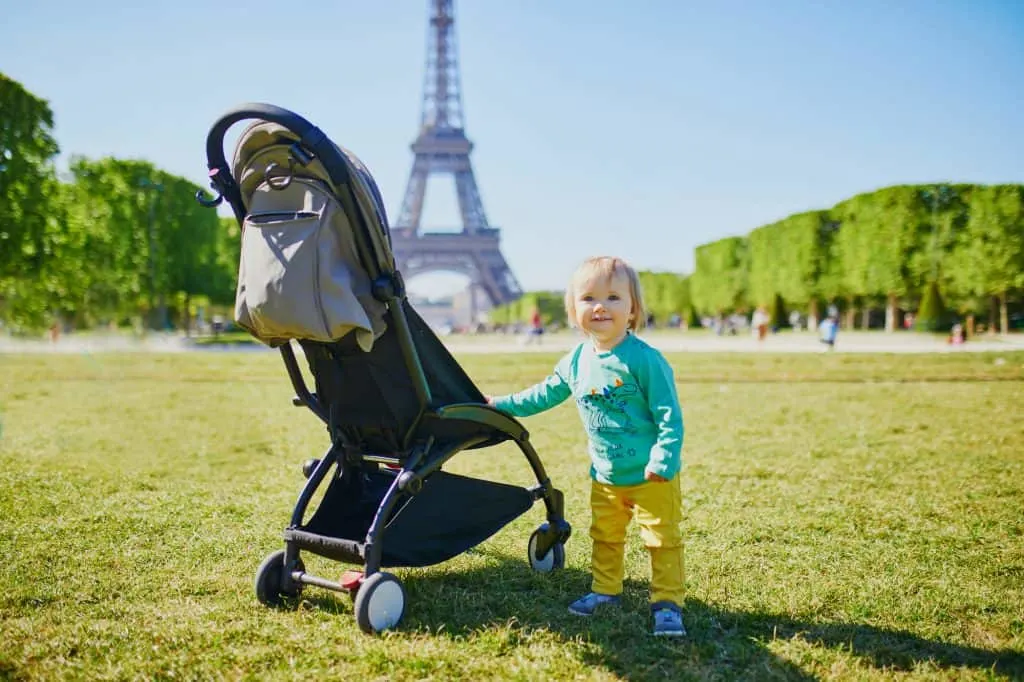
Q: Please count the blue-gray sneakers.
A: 2